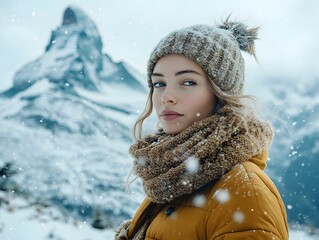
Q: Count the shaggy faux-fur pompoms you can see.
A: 1